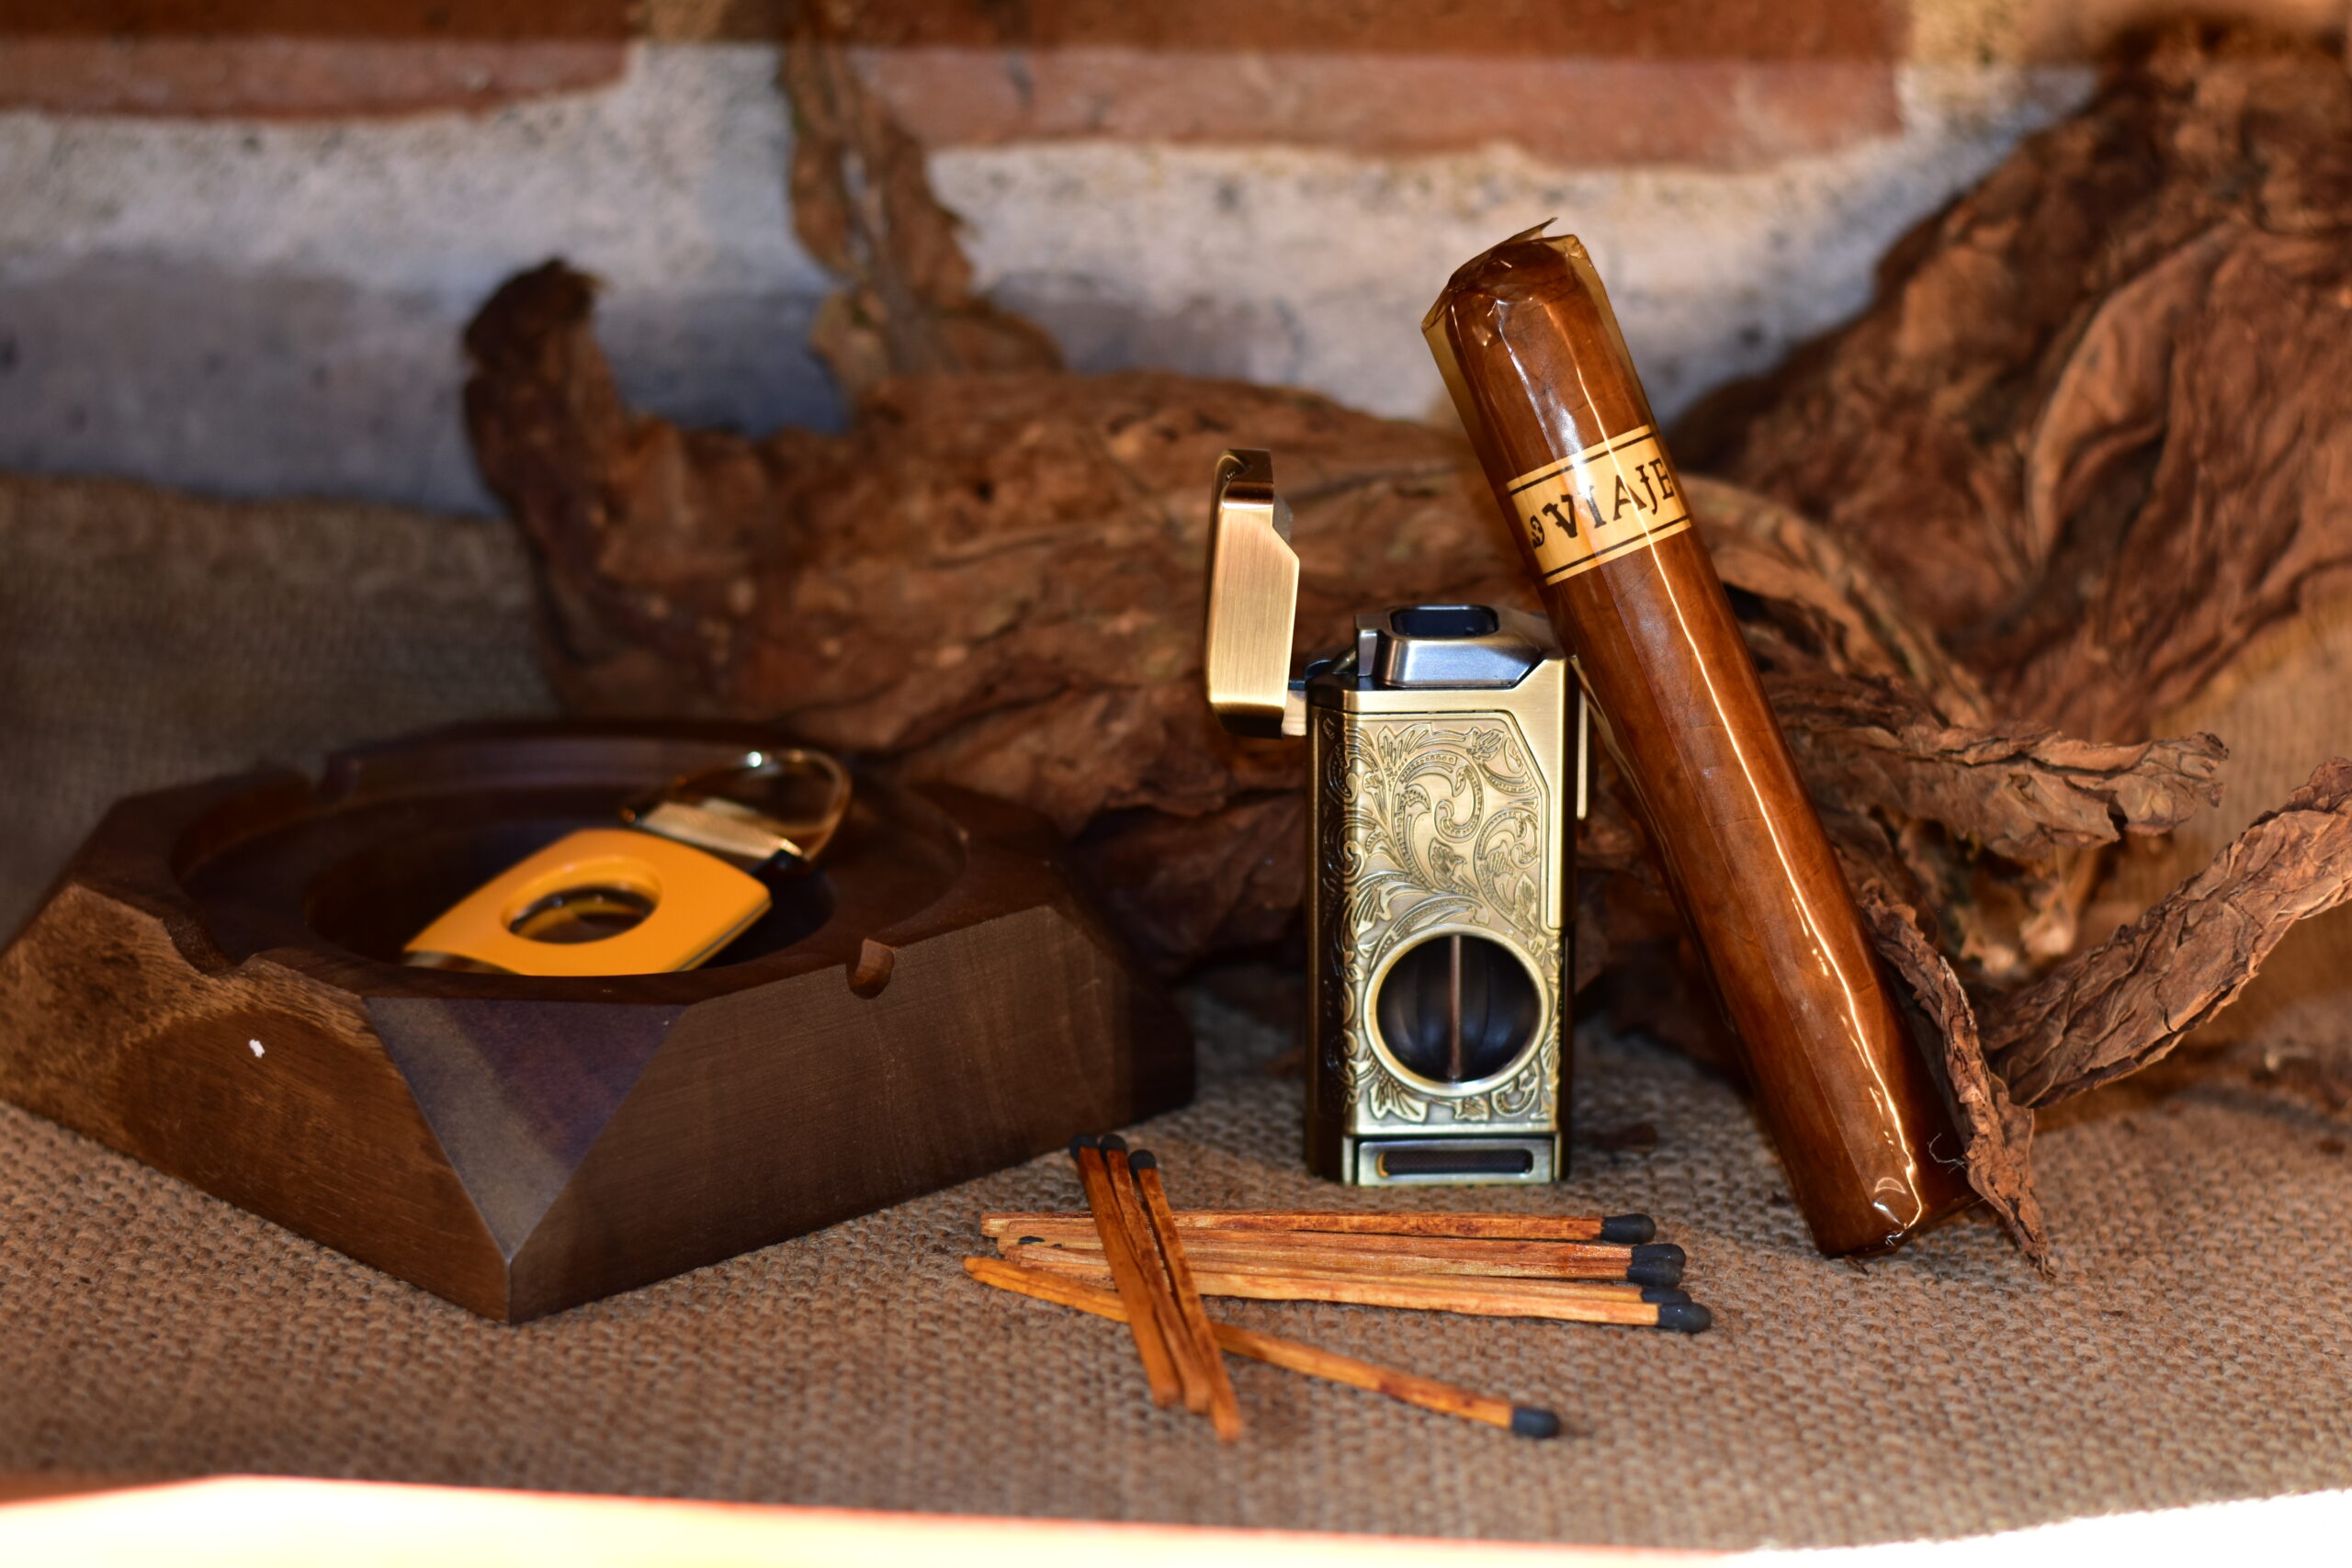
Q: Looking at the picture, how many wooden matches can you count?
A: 9